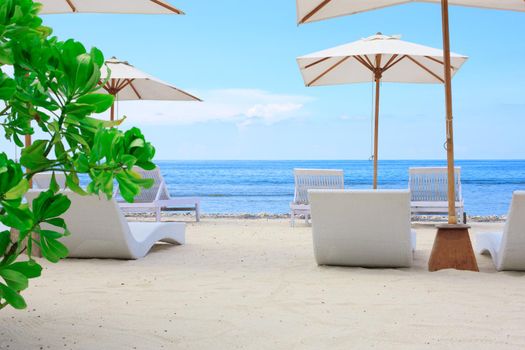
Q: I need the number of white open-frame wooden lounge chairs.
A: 3